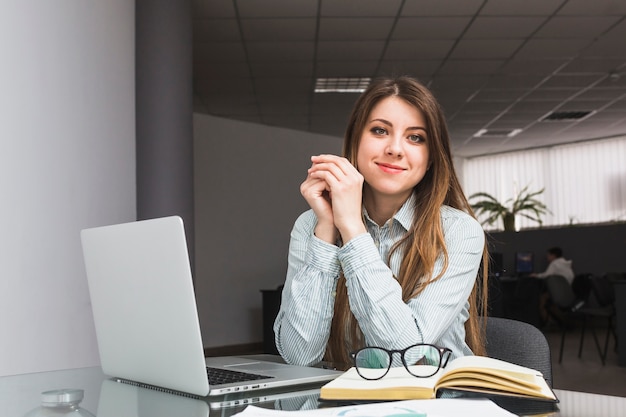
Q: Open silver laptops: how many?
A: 1